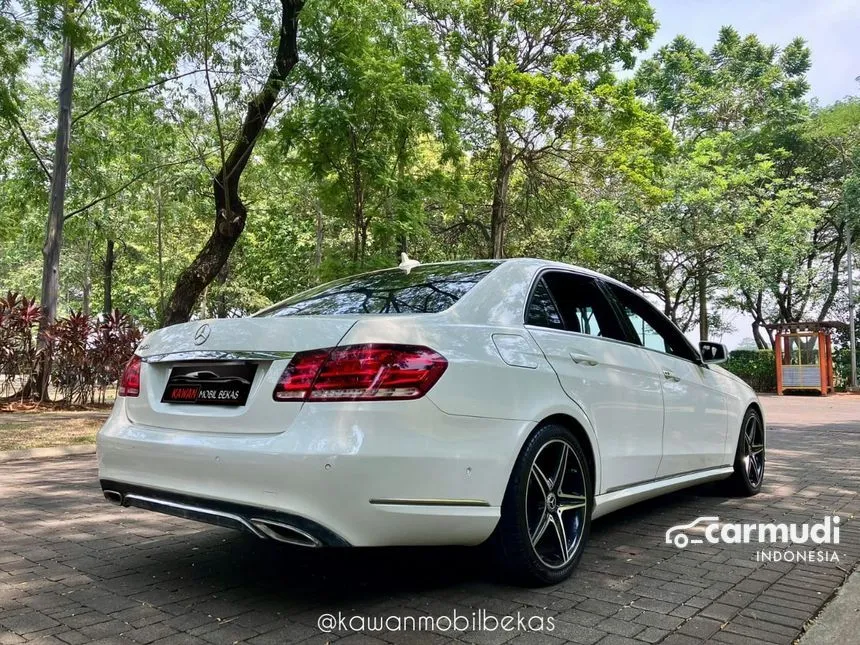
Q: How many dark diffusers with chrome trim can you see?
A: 1